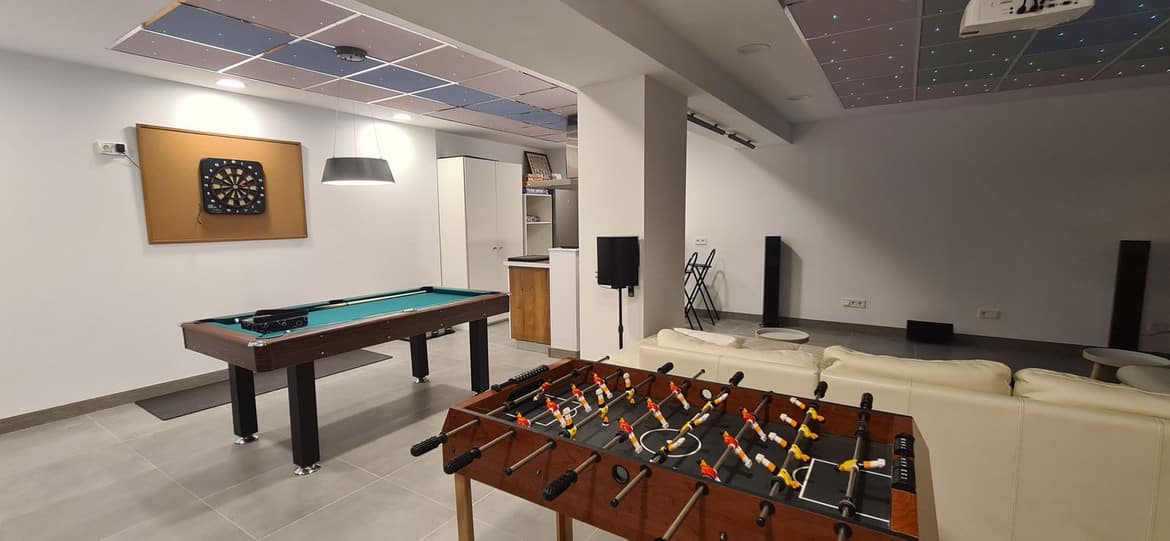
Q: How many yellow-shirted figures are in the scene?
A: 11